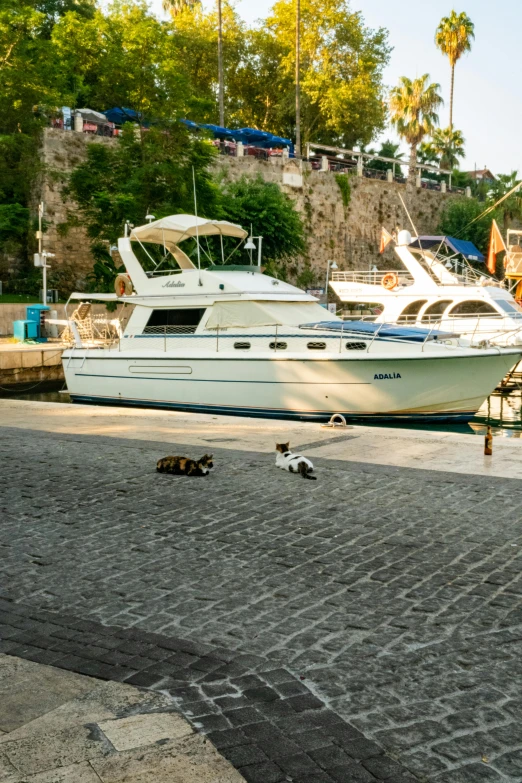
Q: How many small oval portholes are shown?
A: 4